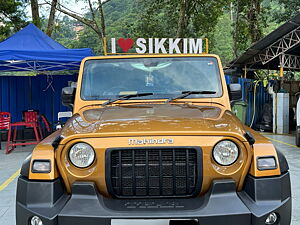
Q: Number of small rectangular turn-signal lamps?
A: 2